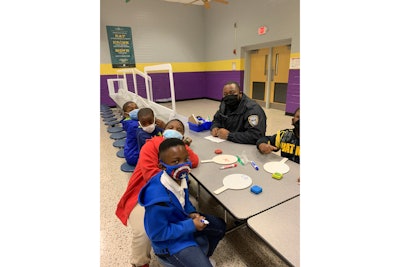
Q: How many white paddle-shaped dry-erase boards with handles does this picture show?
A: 3